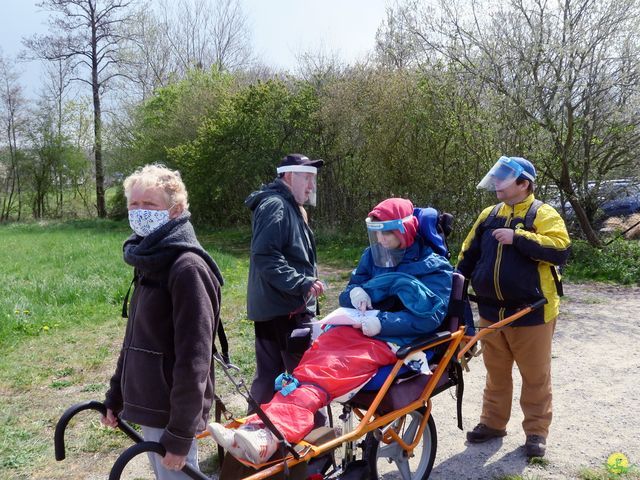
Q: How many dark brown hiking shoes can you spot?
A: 2